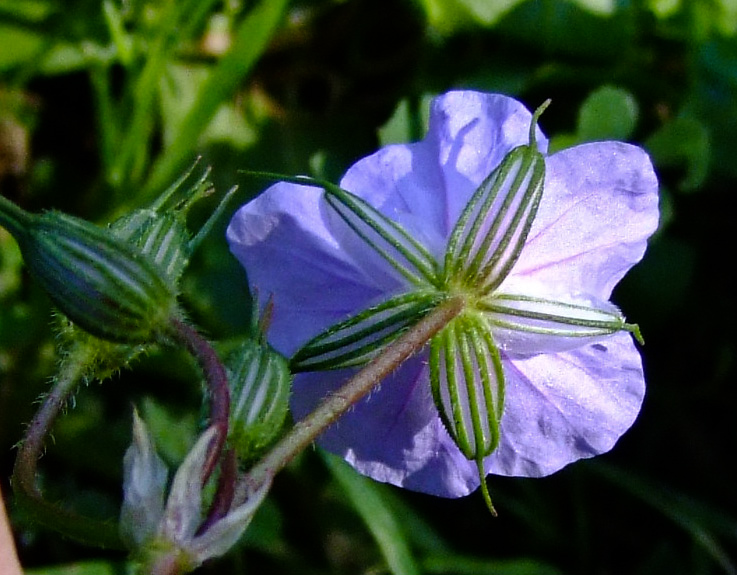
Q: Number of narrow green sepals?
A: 5